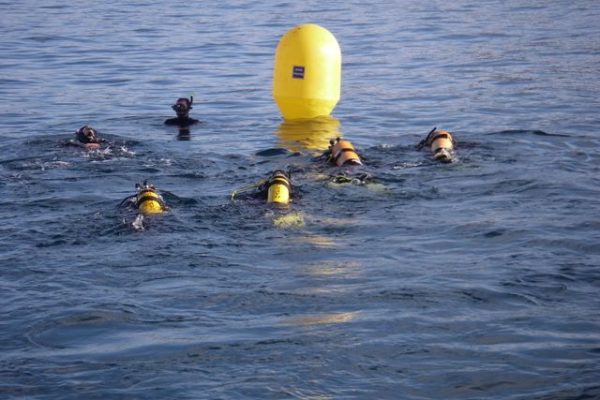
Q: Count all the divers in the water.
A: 6